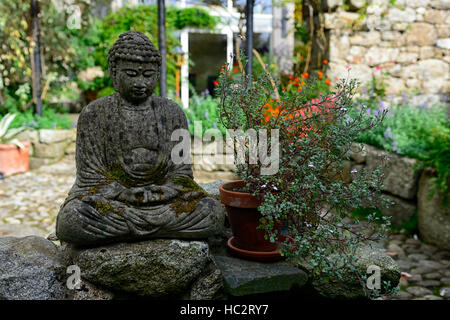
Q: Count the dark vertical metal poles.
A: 3